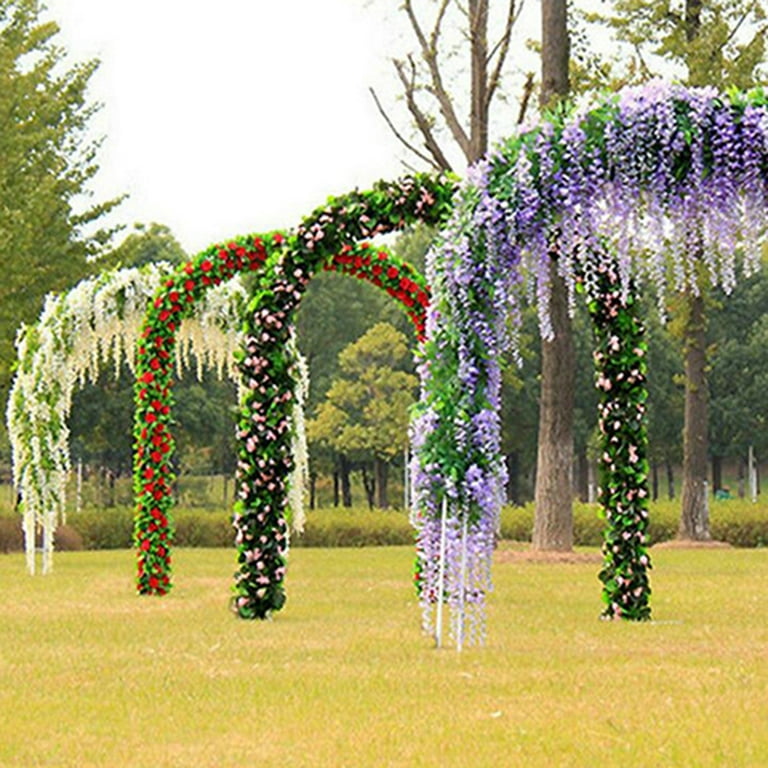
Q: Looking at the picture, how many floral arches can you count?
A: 4